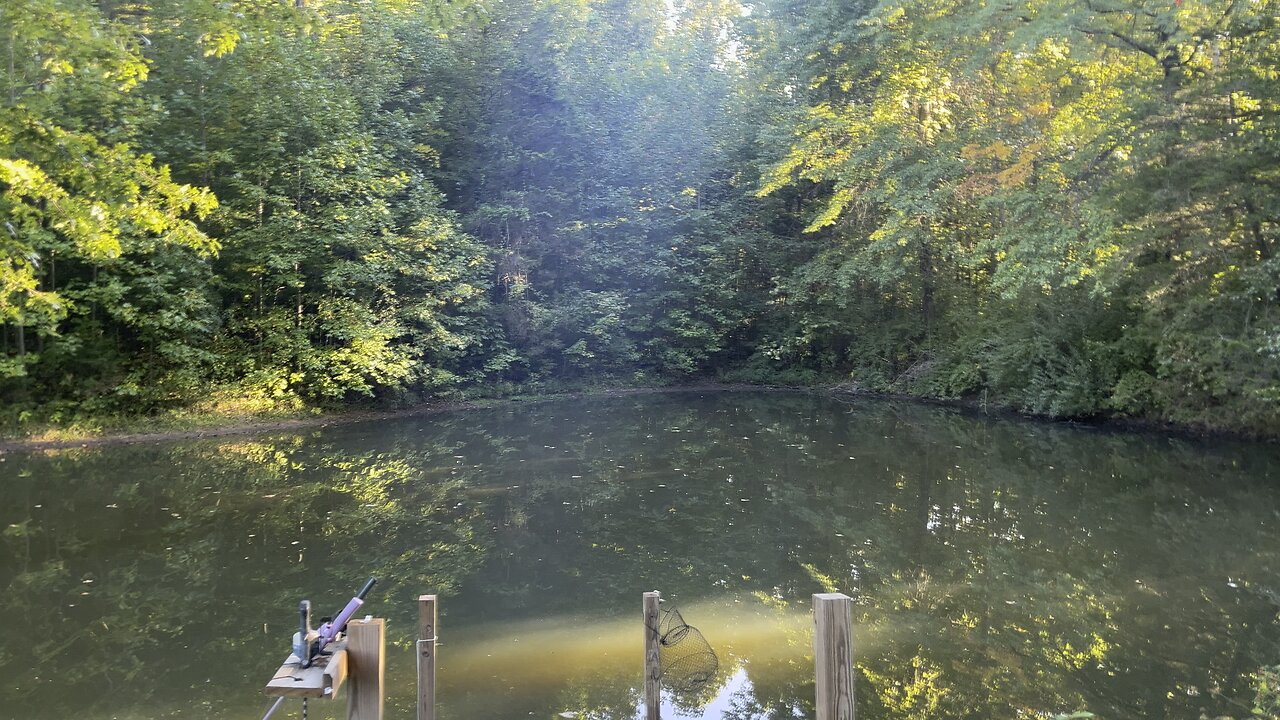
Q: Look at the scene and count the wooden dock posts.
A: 4